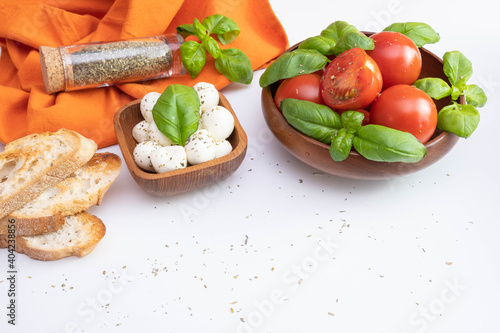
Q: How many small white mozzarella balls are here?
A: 9